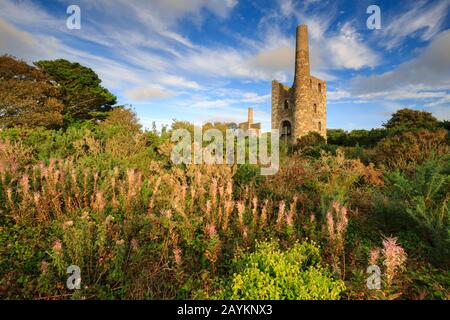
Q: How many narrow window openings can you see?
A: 5